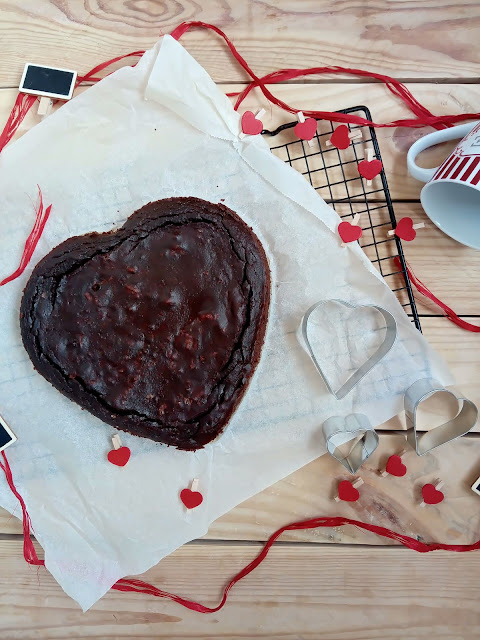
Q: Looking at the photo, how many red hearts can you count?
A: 11